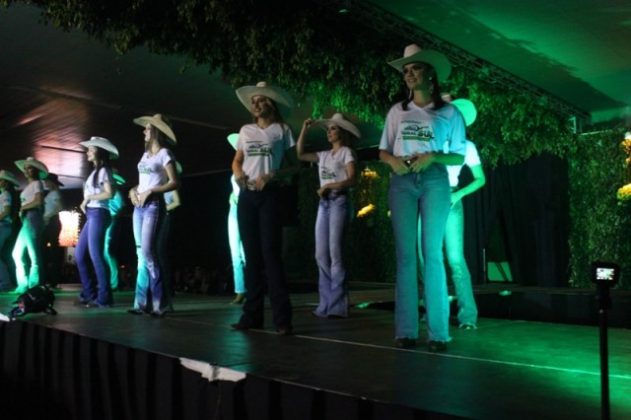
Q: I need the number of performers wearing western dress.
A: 12